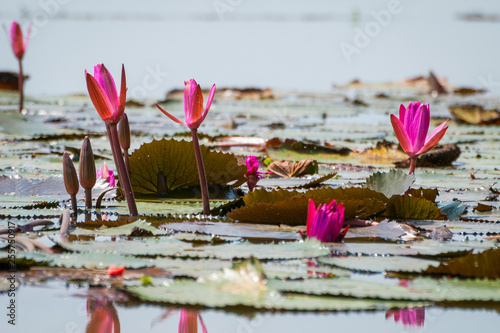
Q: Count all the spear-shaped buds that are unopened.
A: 3